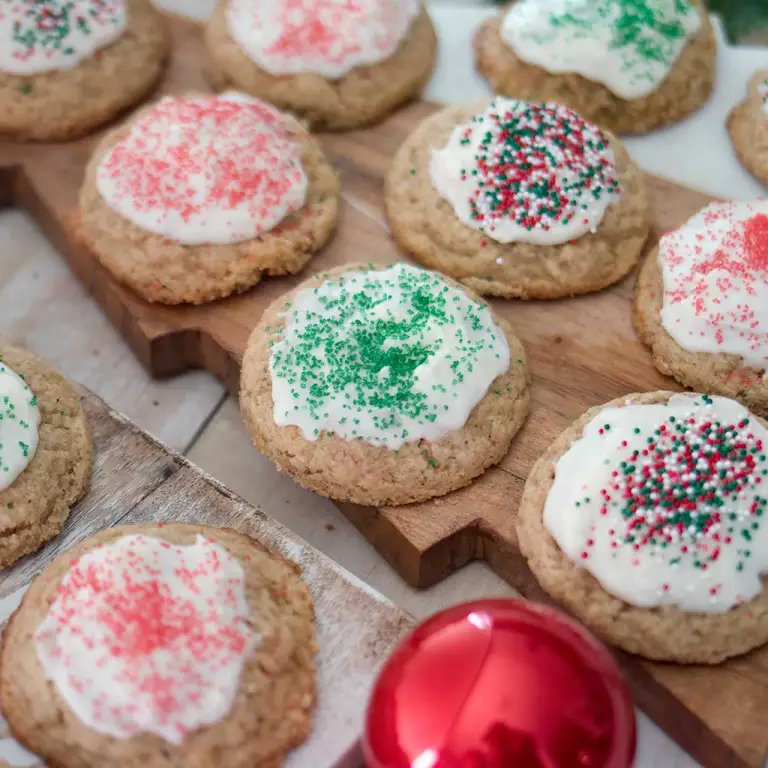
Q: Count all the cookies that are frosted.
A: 11